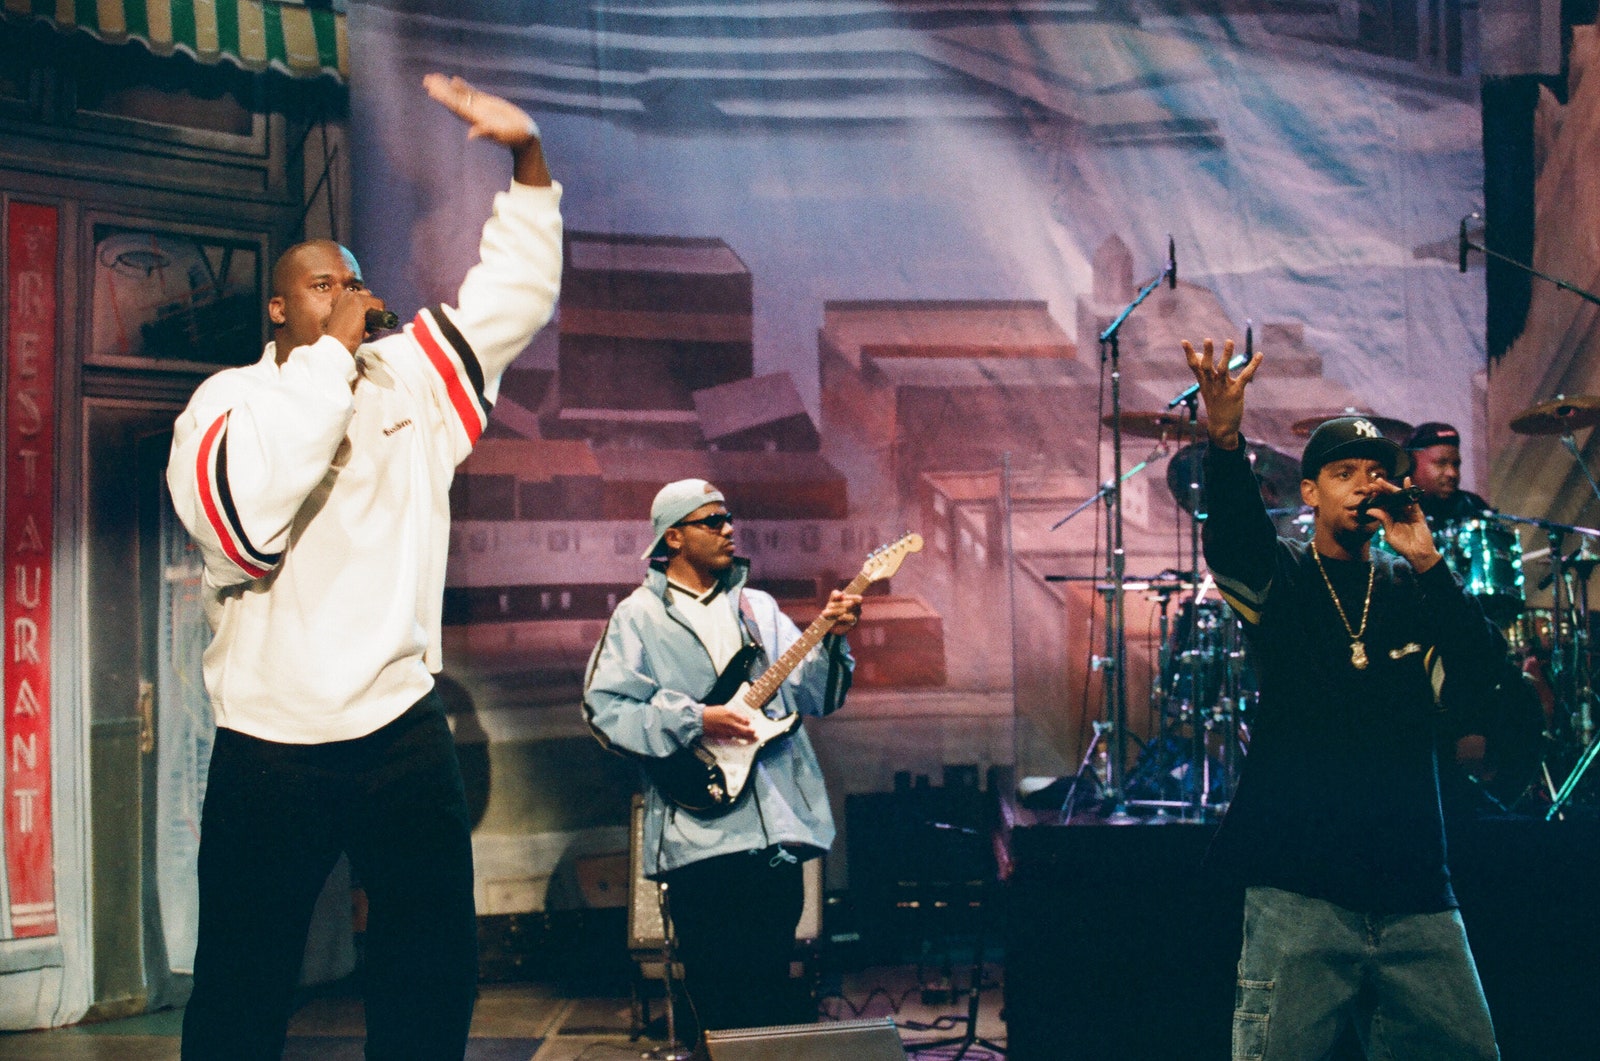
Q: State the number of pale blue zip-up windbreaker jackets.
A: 1